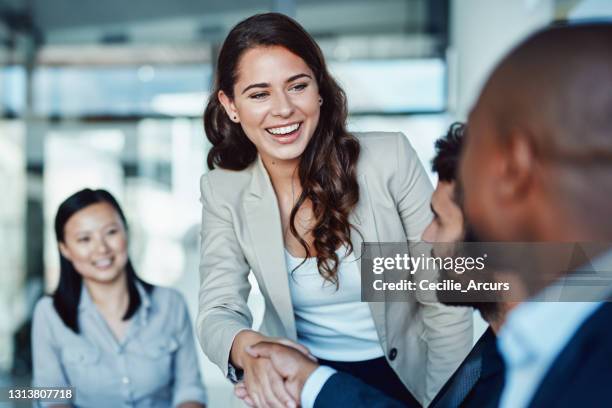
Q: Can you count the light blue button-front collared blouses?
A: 1